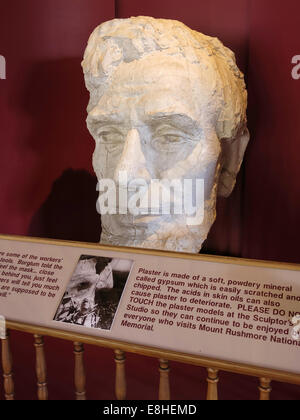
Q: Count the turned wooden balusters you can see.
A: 7